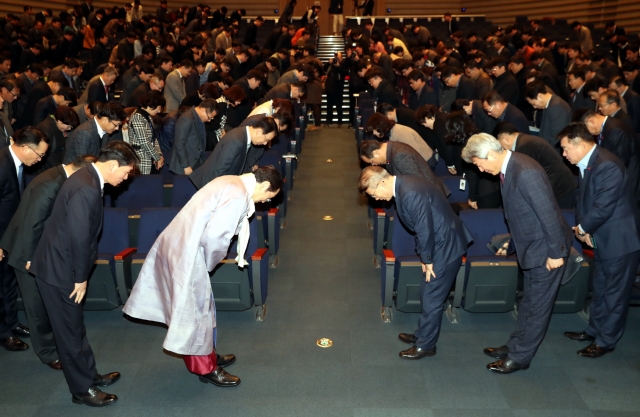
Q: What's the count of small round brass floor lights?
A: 3